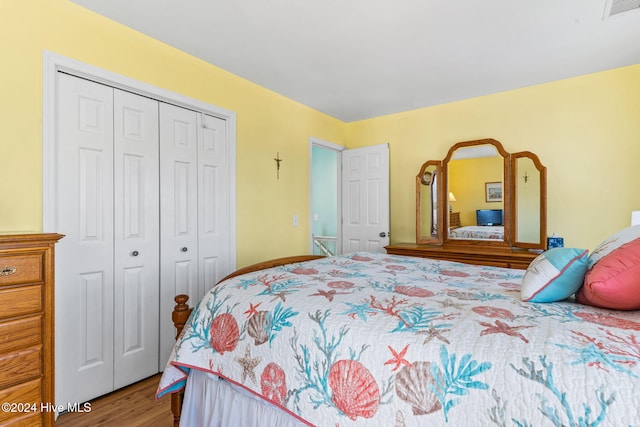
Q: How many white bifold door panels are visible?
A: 4